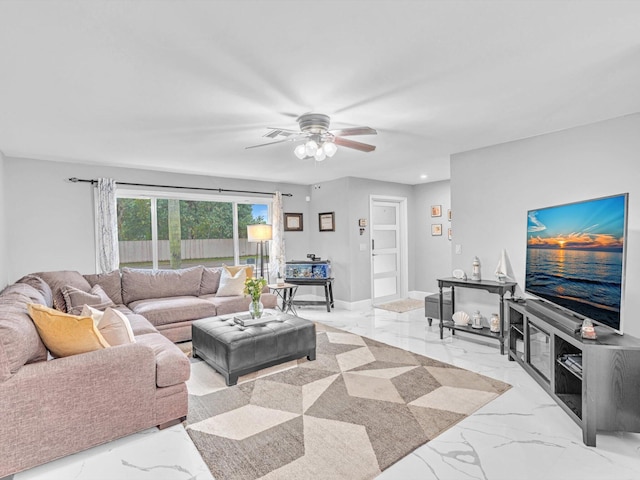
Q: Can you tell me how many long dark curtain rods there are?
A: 1